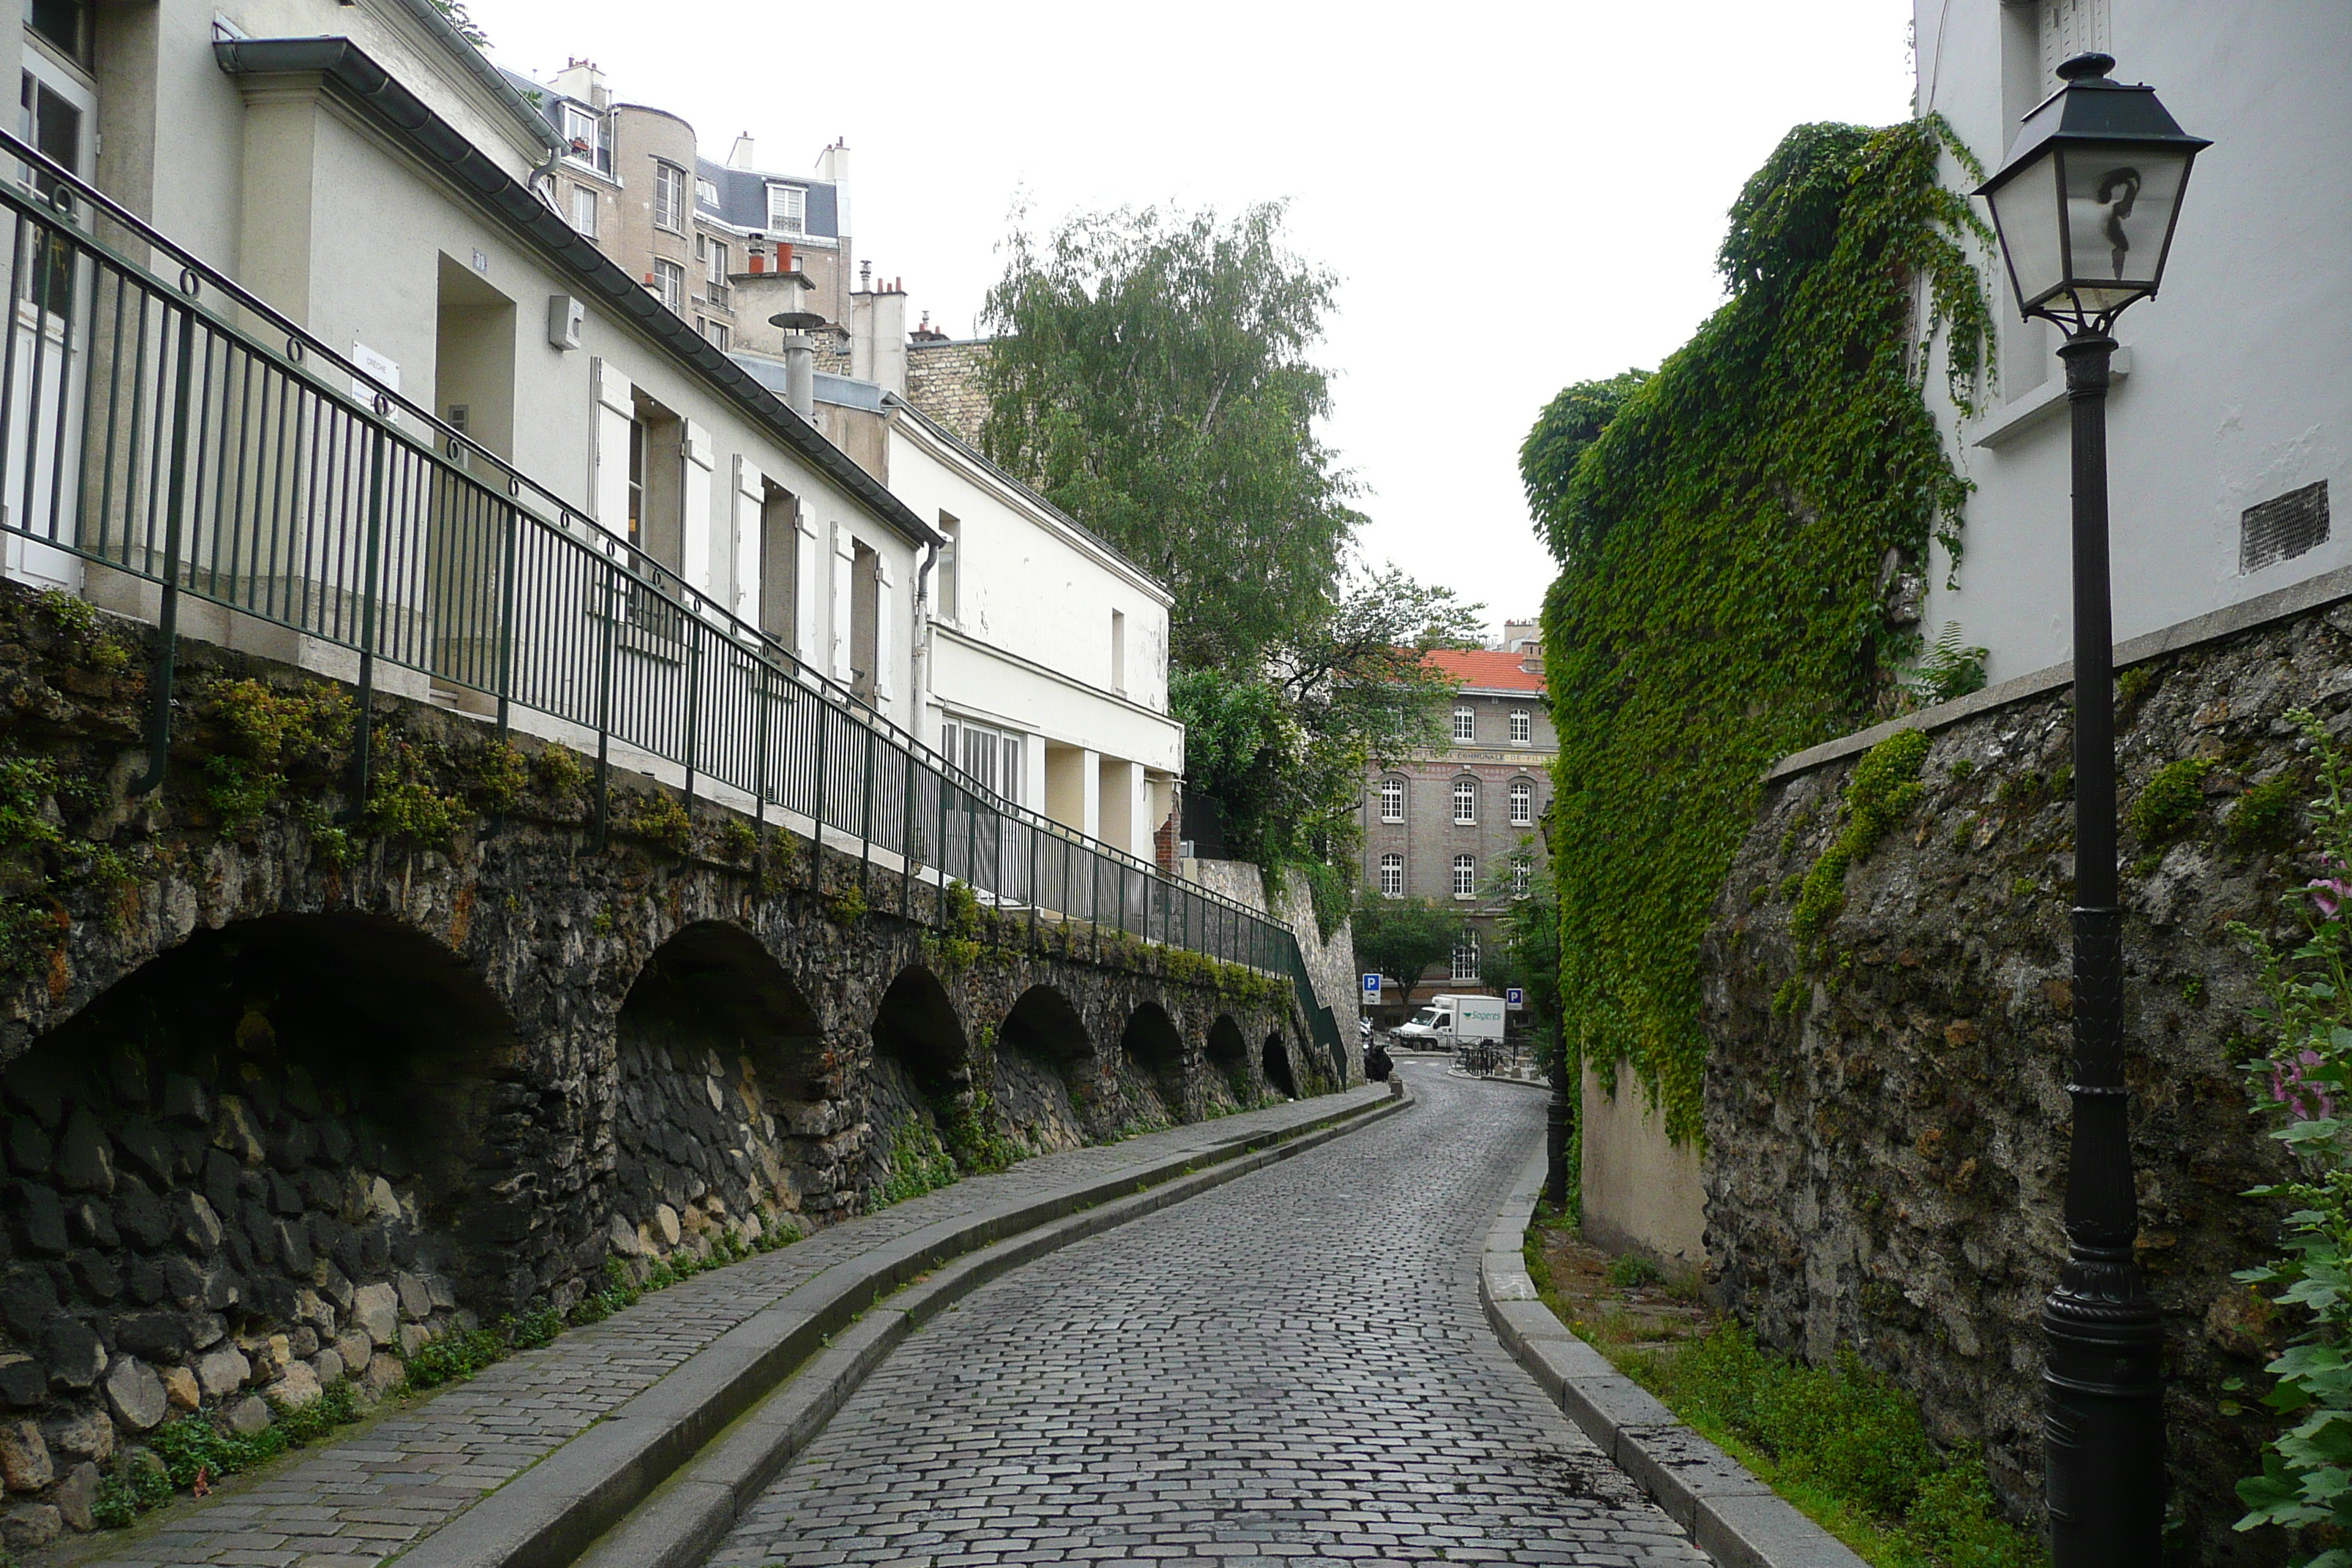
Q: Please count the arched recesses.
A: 7